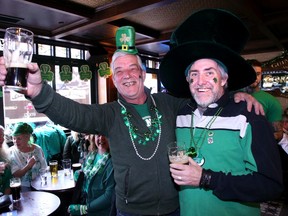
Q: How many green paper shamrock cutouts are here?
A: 4